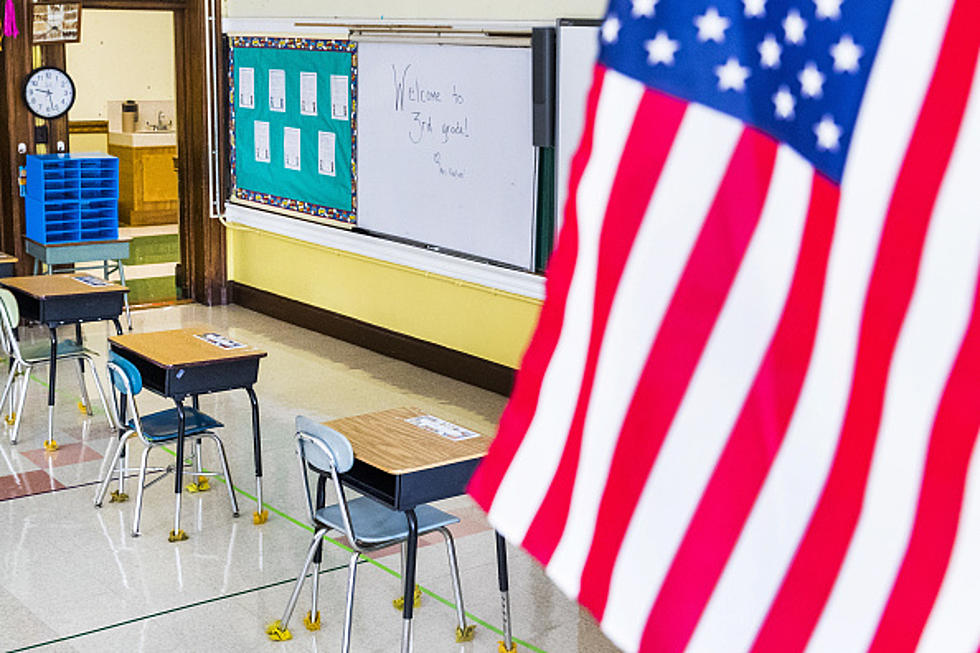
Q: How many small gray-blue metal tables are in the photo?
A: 1